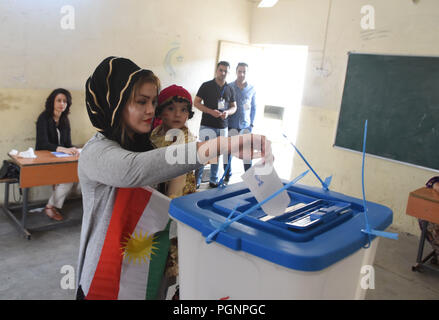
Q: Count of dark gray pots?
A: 0